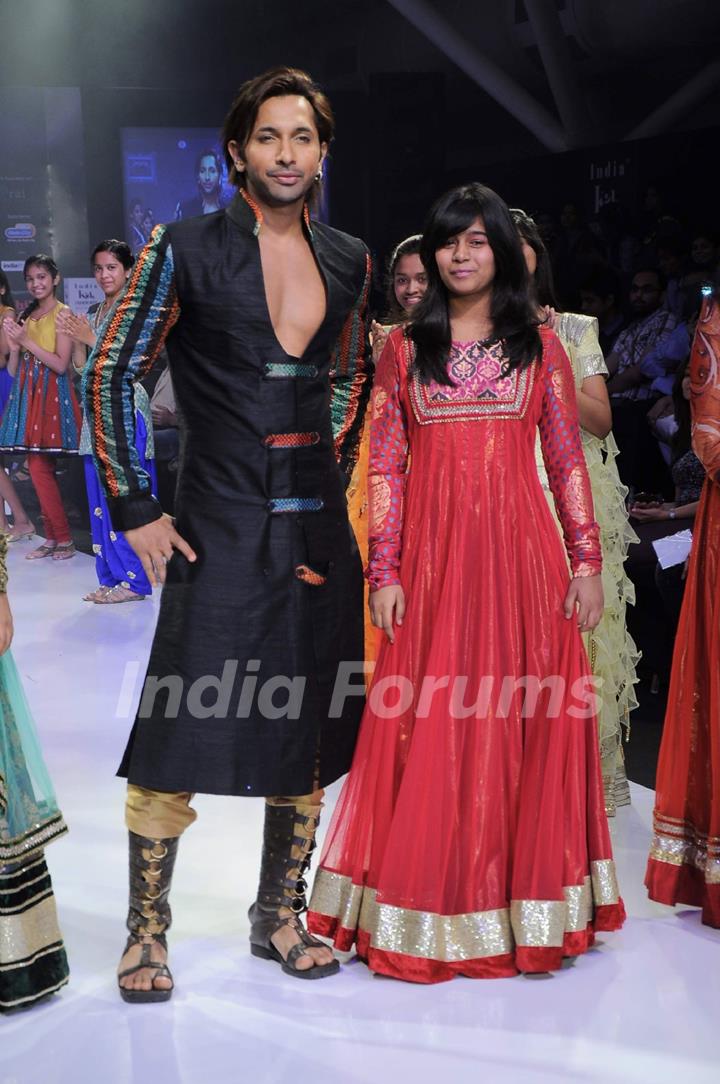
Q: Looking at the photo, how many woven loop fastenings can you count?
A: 4